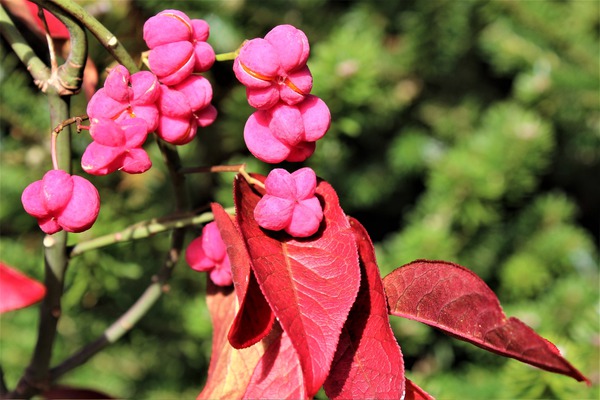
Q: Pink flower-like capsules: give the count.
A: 9